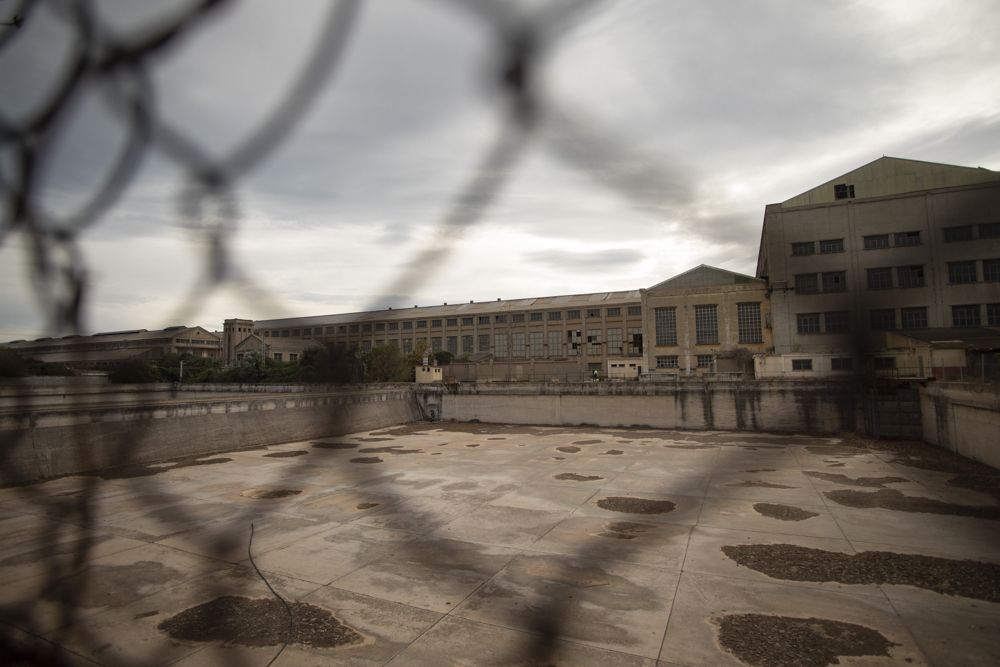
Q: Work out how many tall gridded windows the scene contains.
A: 3